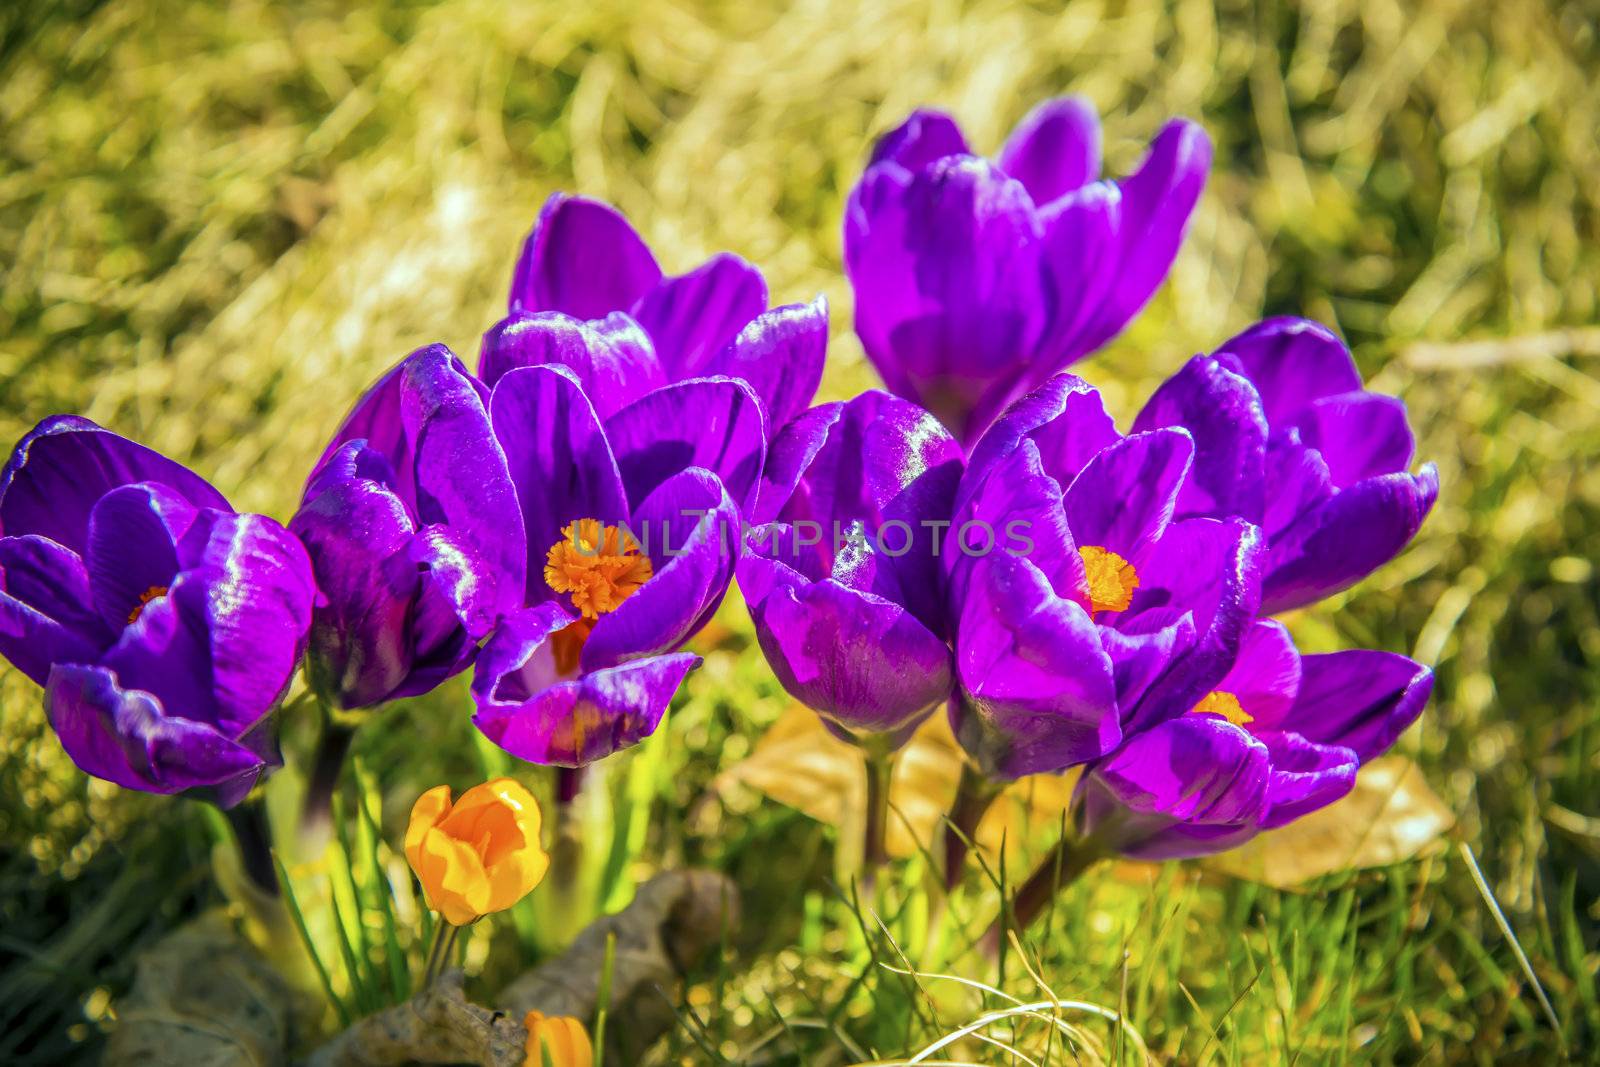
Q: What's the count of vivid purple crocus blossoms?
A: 9